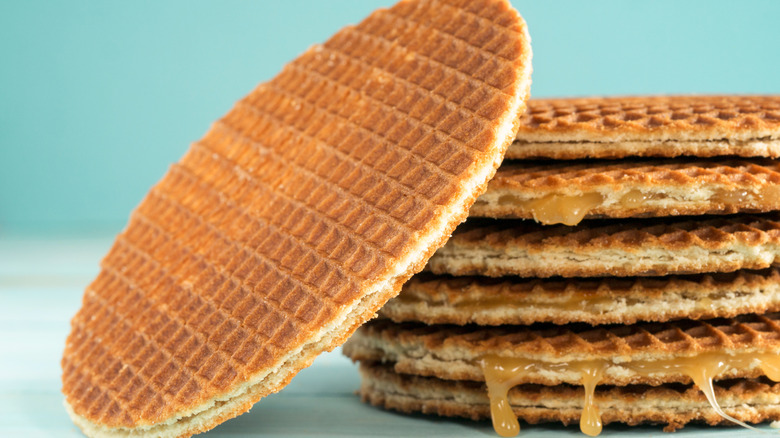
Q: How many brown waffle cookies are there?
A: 7